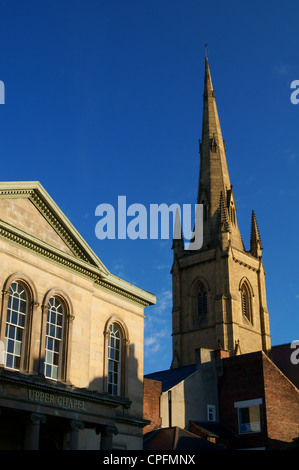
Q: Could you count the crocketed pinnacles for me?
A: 3